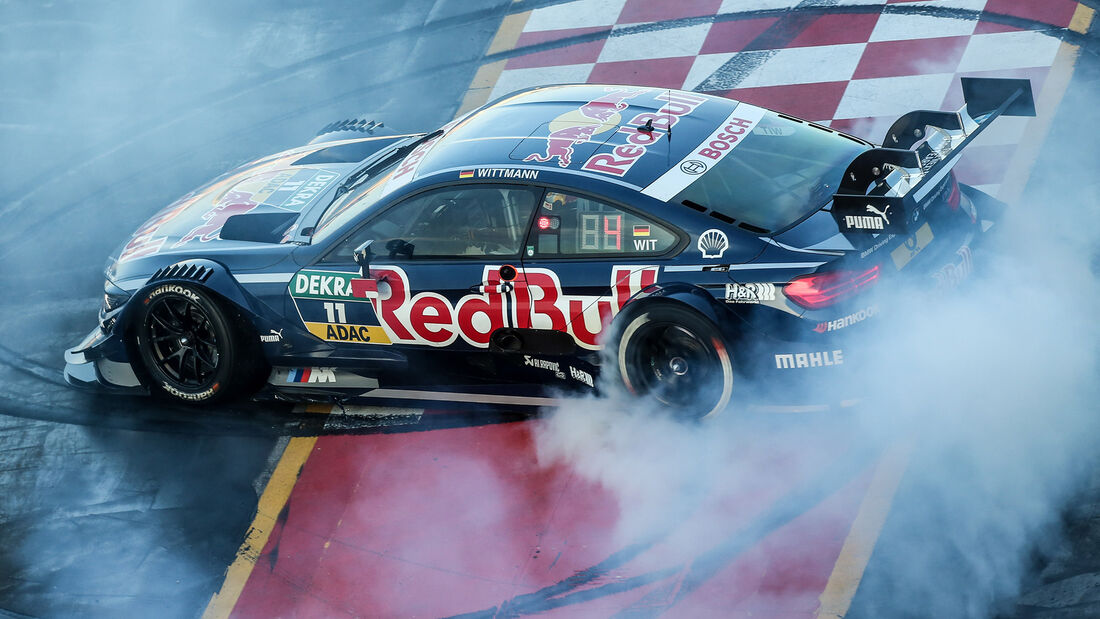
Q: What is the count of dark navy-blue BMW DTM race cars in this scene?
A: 1